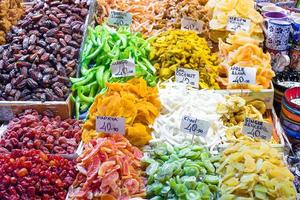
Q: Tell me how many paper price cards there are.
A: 9